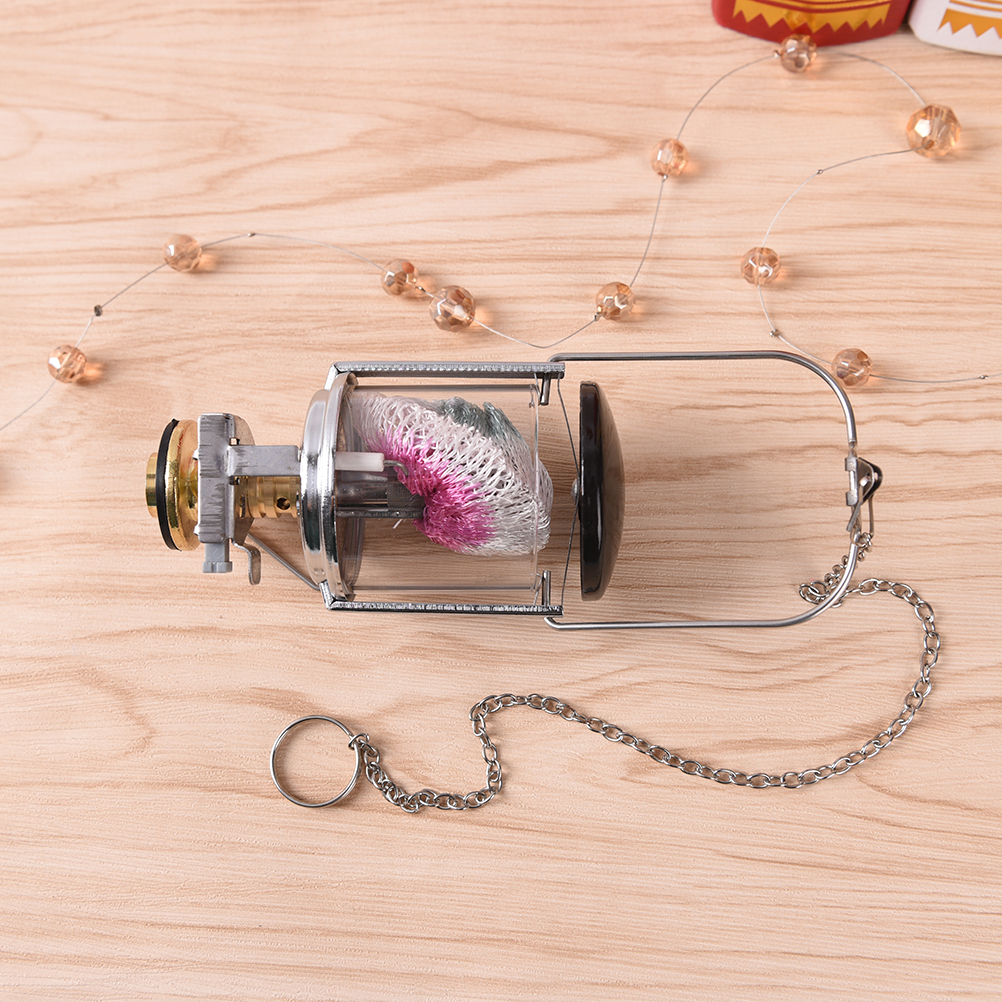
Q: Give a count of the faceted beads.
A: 10